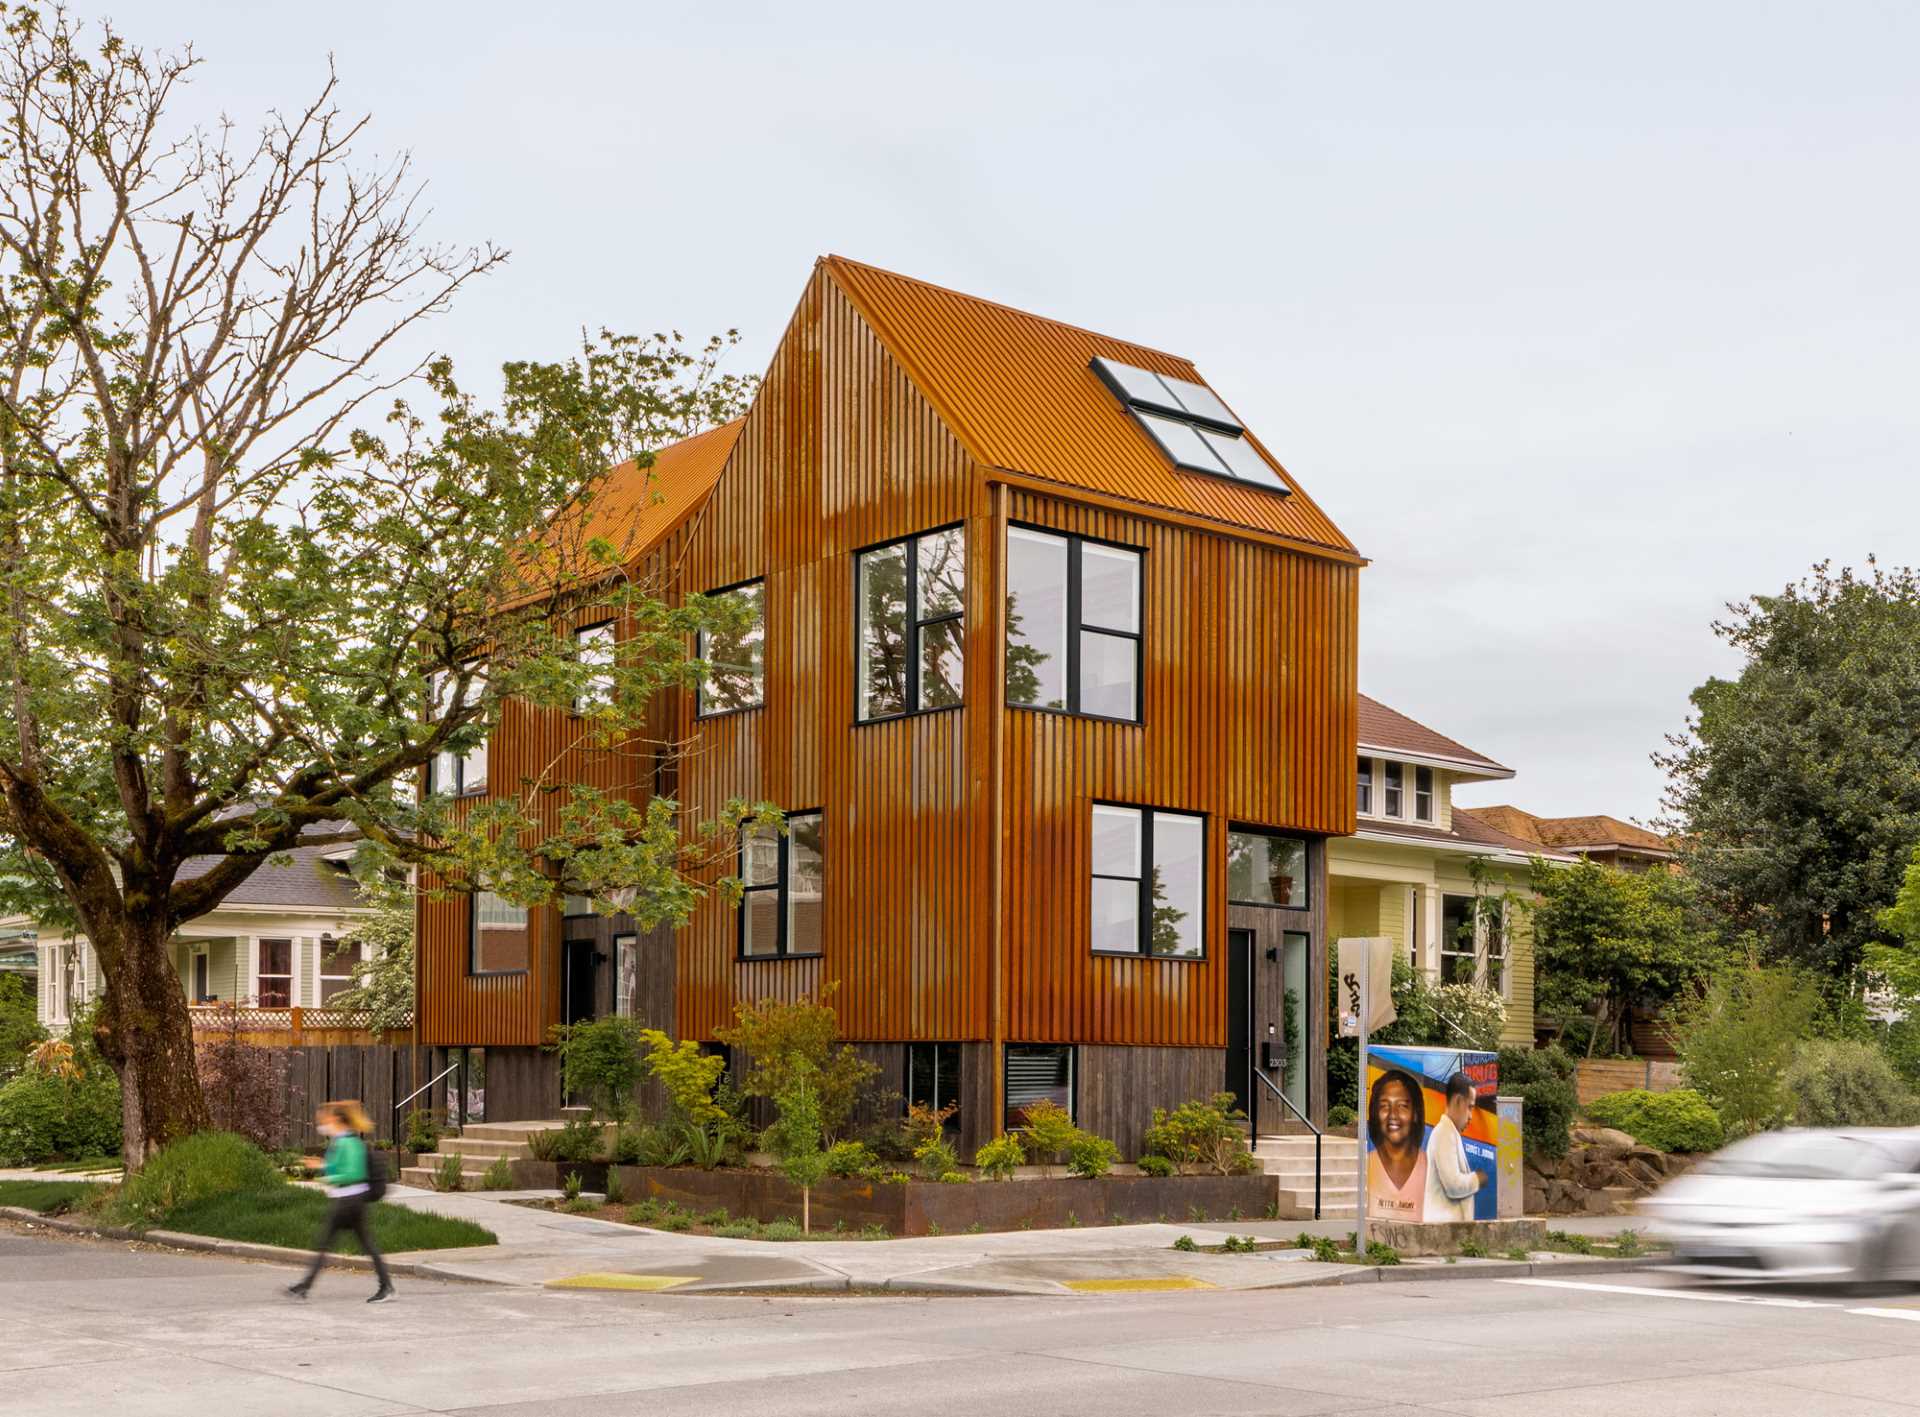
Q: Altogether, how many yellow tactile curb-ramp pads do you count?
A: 2